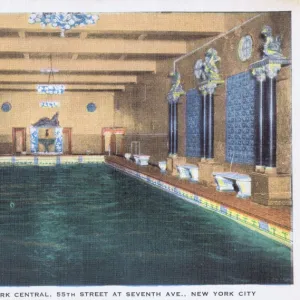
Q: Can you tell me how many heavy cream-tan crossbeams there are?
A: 5